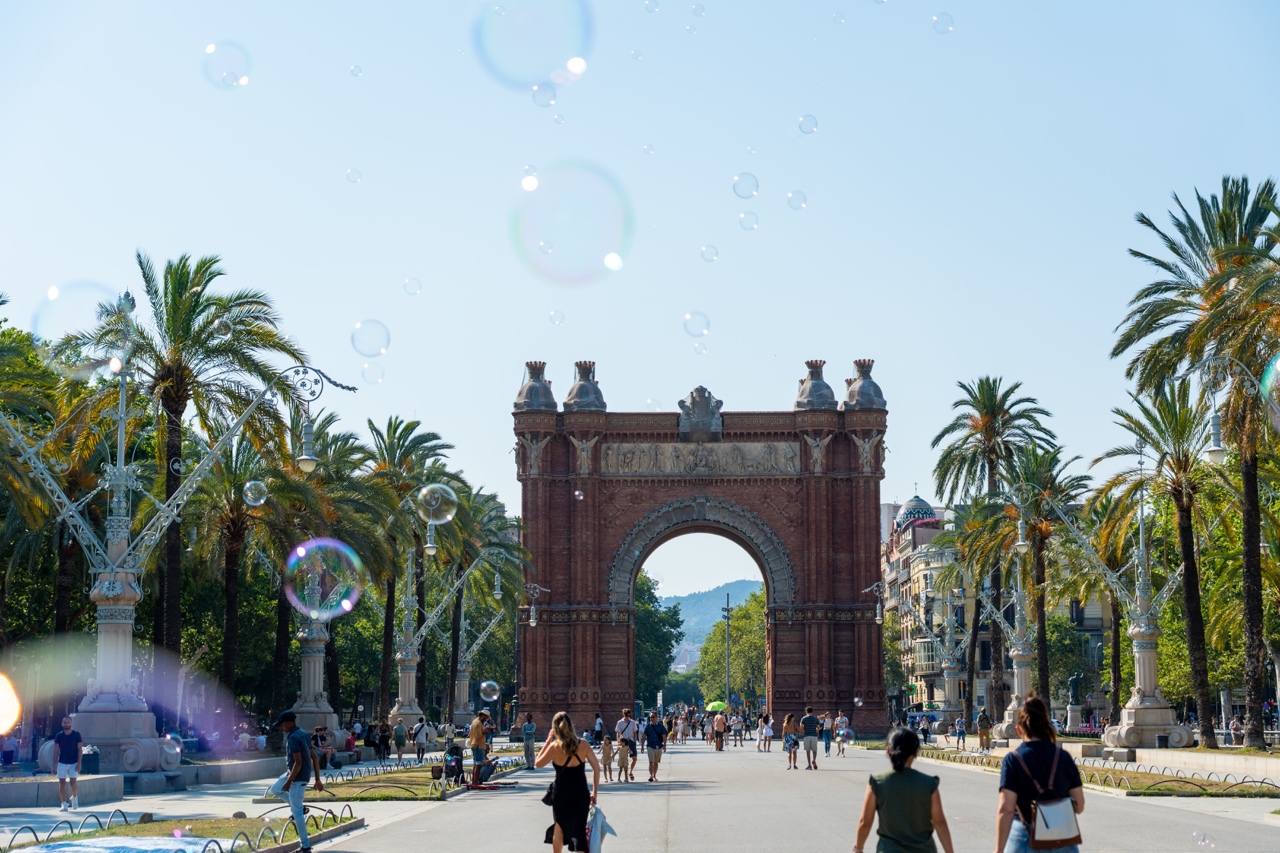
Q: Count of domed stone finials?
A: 4